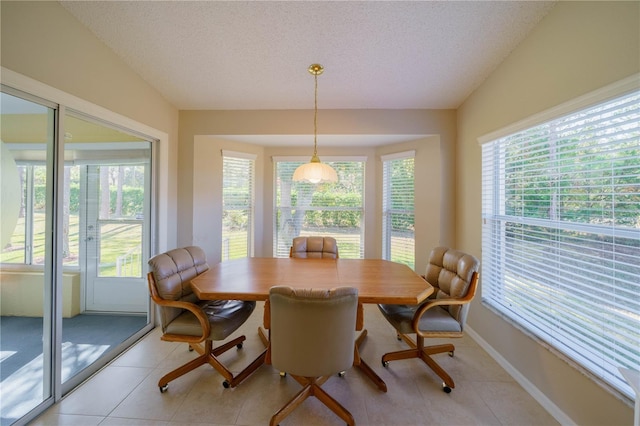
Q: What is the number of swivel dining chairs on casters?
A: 4